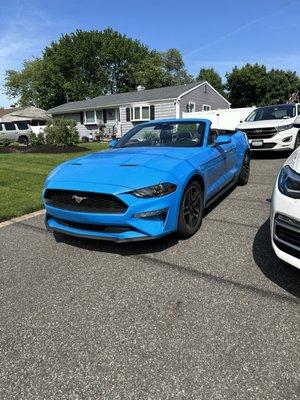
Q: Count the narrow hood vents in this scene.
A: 2